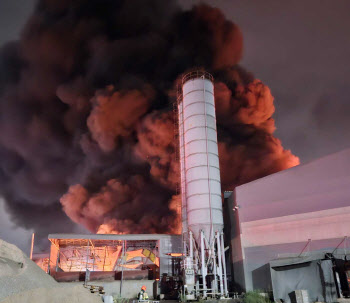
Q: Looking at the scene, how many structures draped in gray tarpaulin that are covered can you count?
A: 1